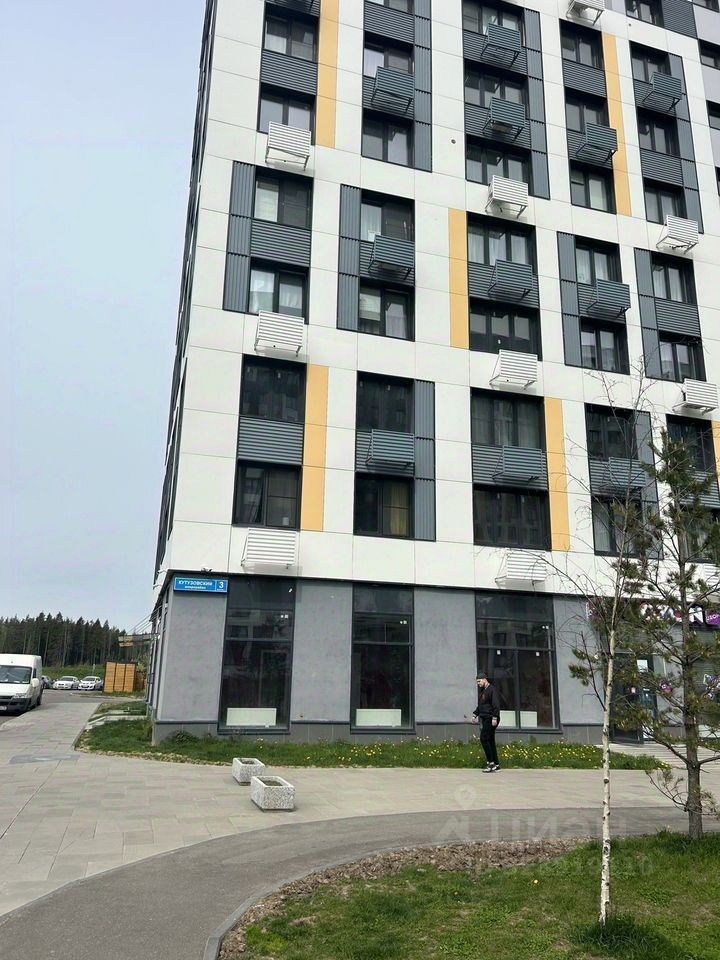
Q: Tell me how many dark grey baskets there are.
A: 11